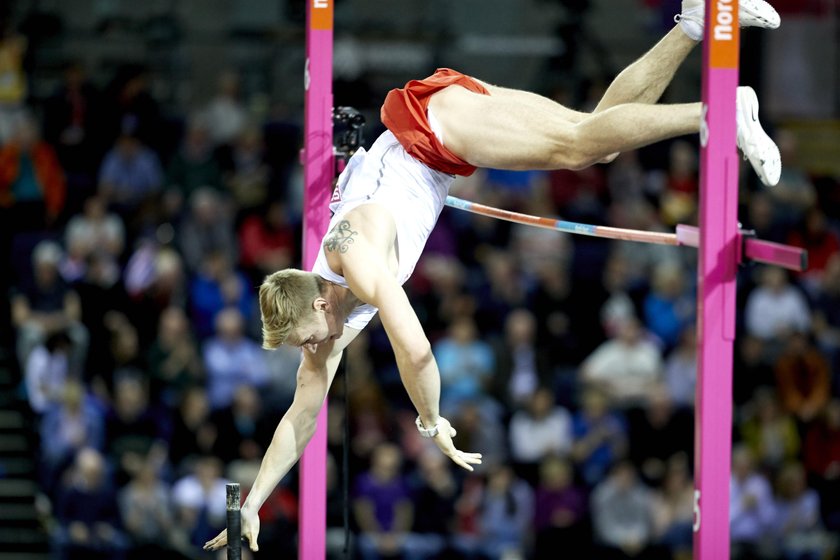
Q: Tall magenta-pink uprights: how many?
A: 2